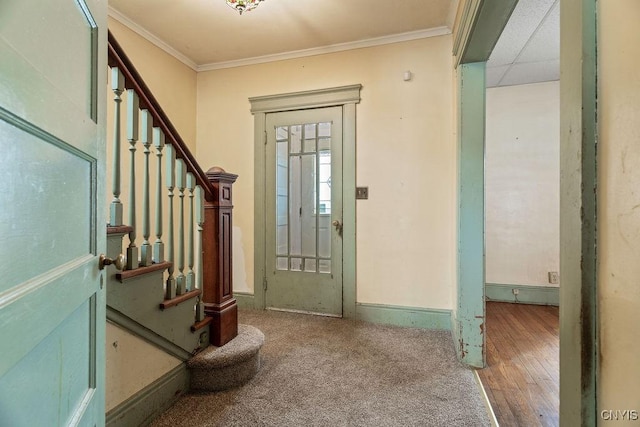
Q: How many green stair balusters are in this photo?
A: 8